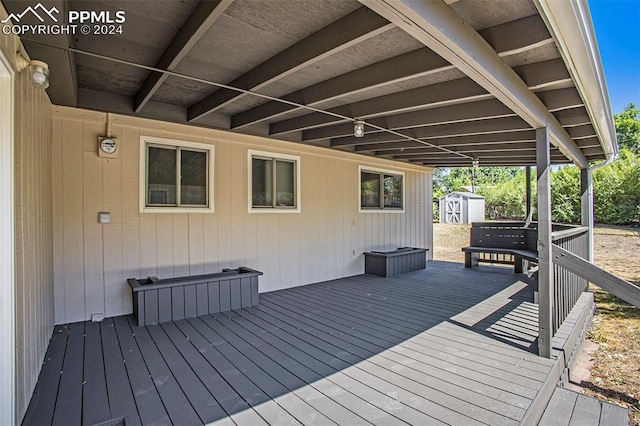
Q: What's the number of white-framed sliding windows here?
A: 3